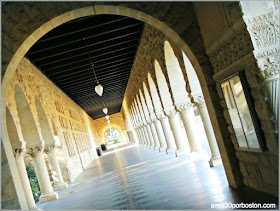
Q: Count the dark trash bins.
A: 2